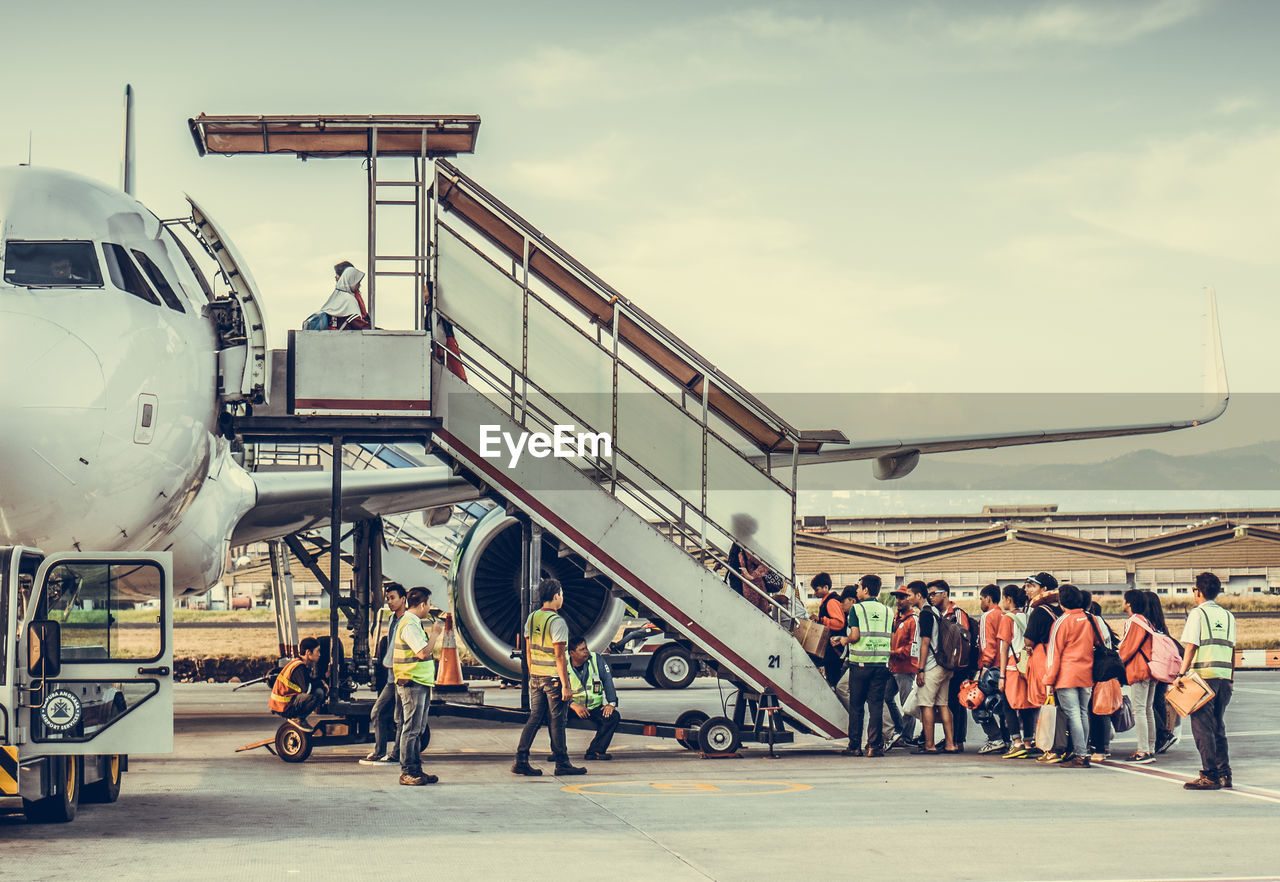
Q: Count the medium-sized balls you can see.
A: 0